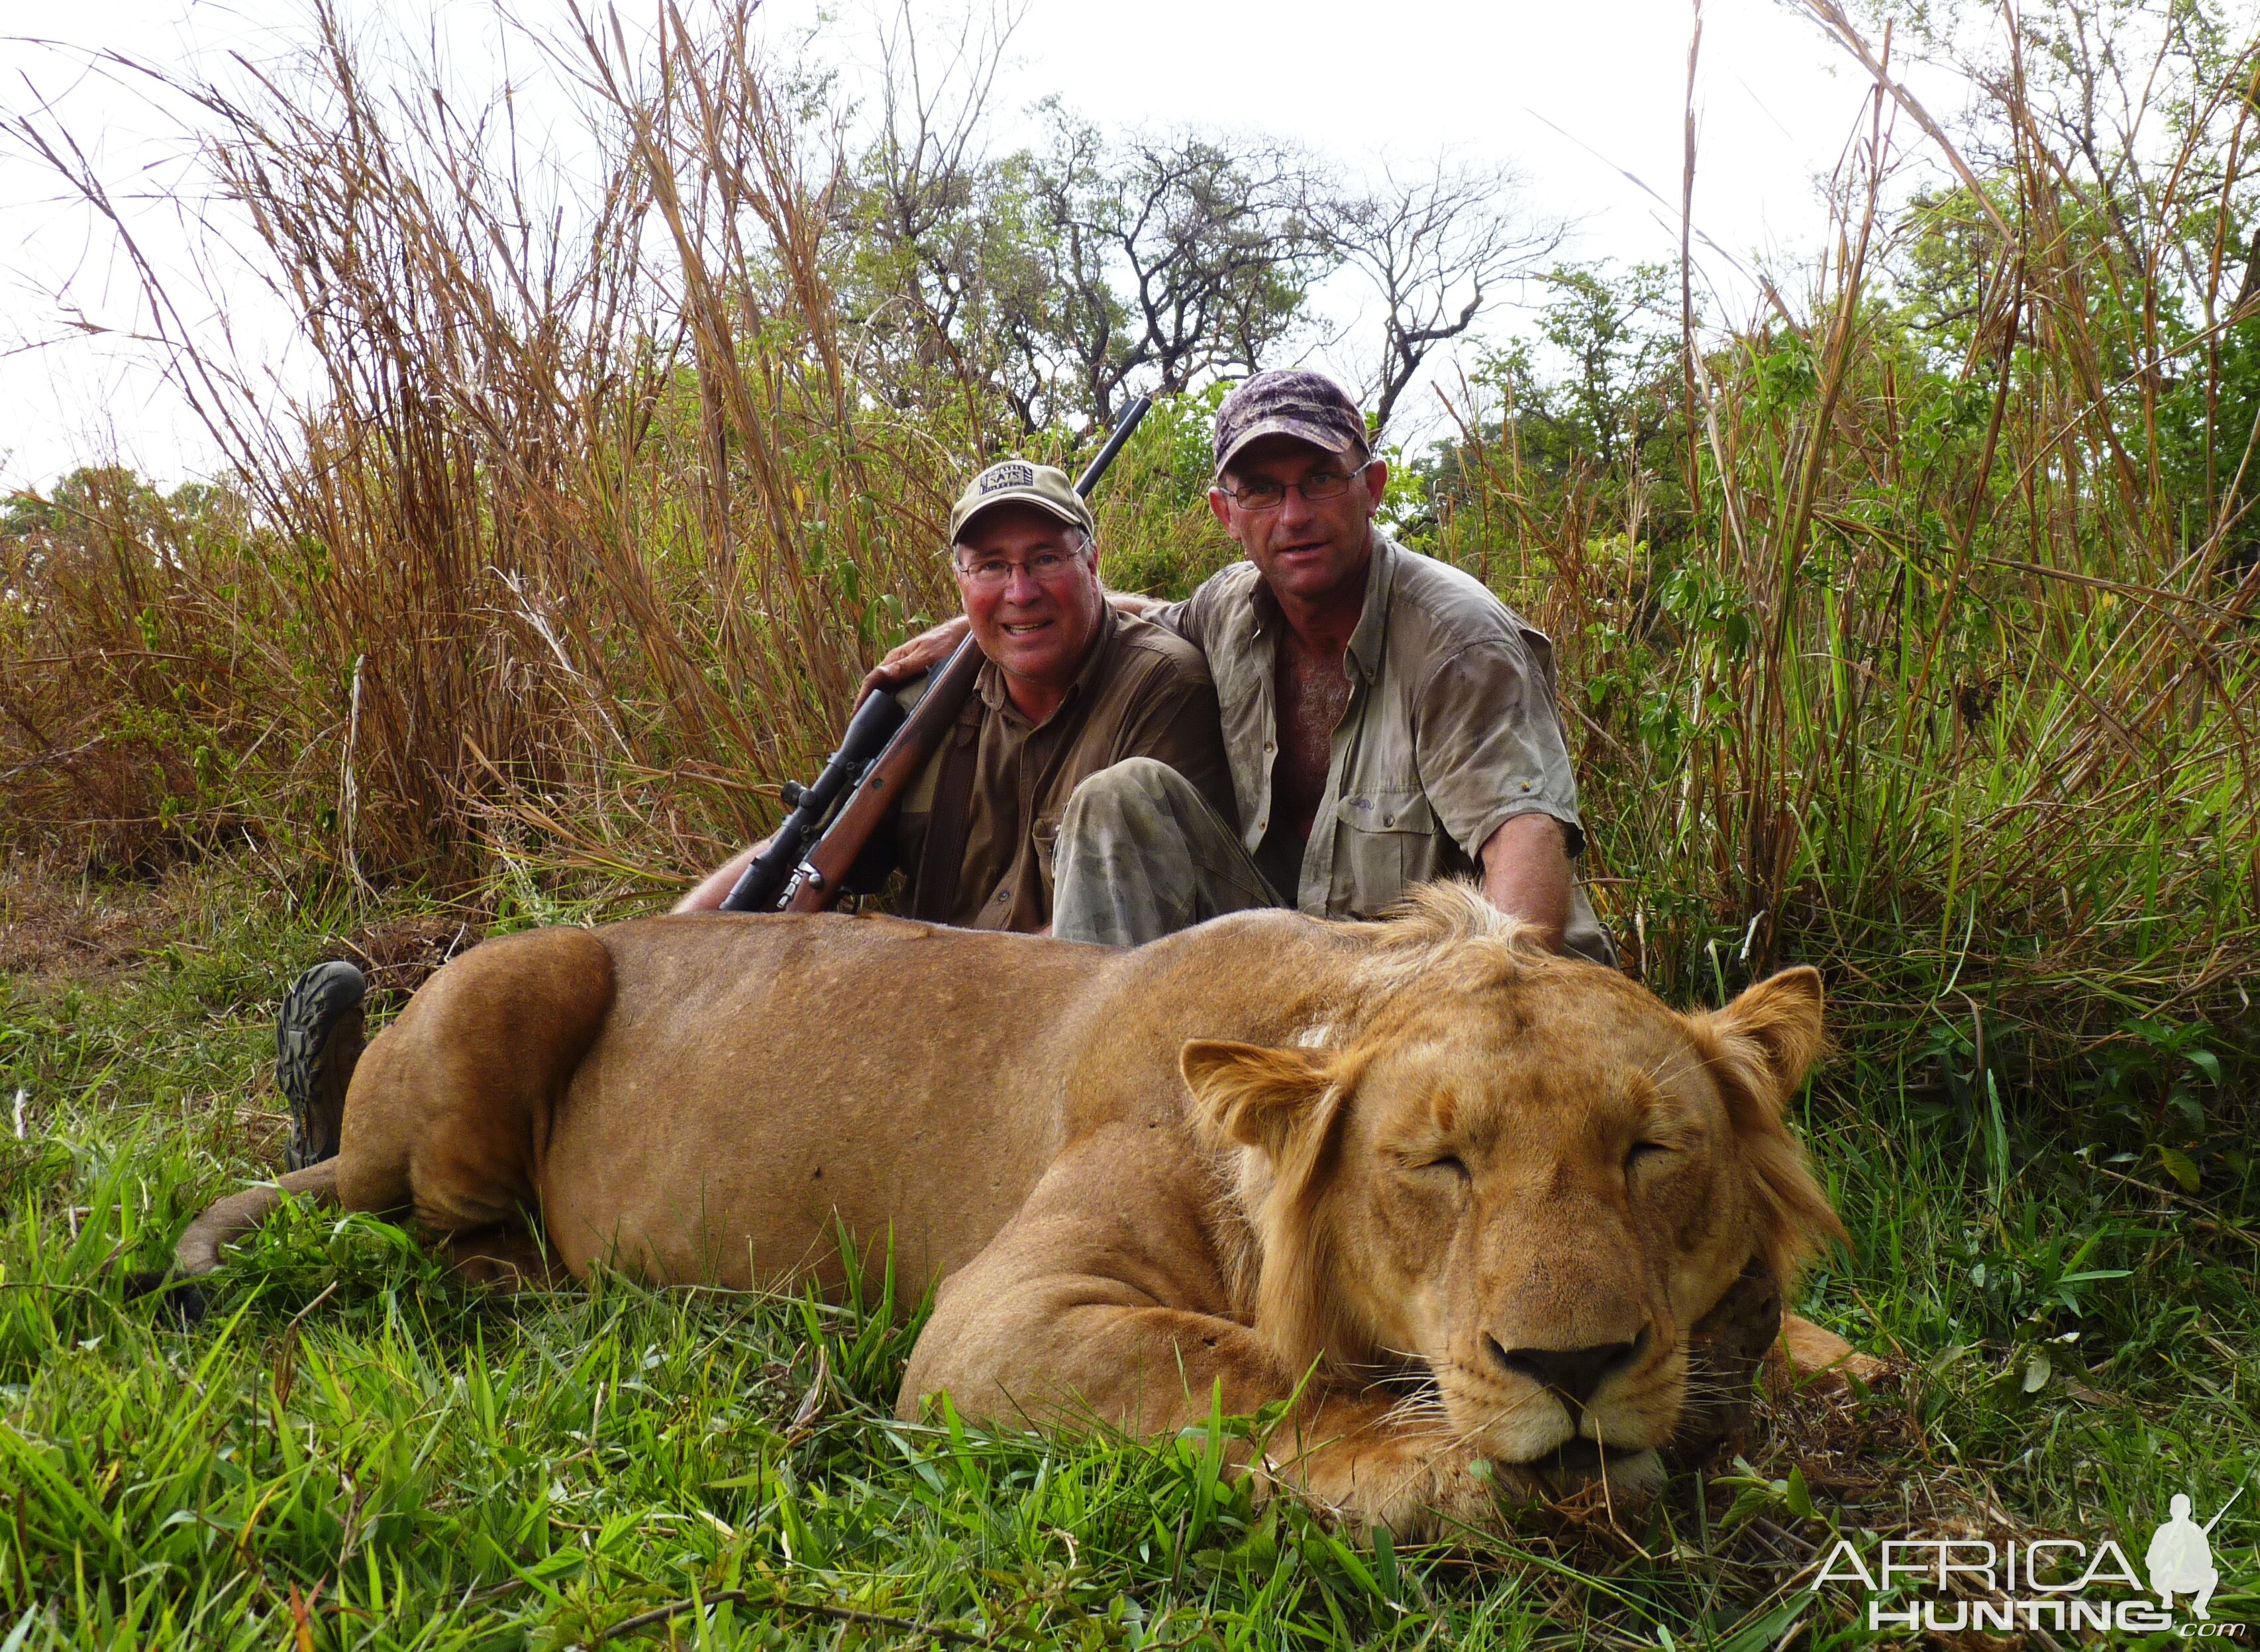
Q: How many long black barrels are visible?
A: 1